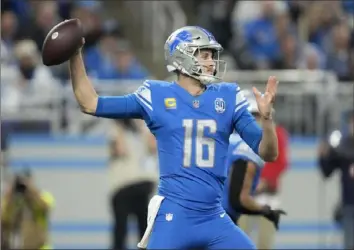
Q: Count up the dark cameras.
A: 1